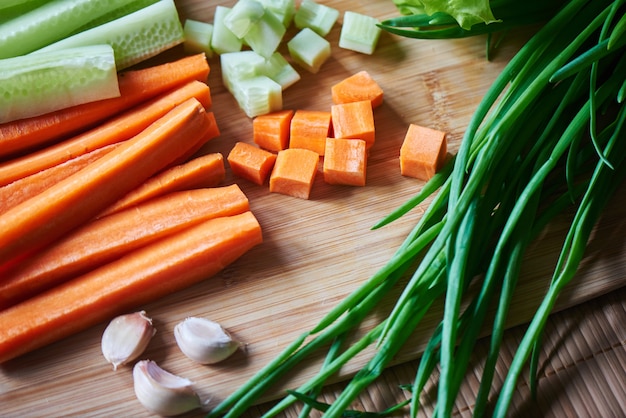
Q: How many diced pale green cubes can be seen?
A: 11